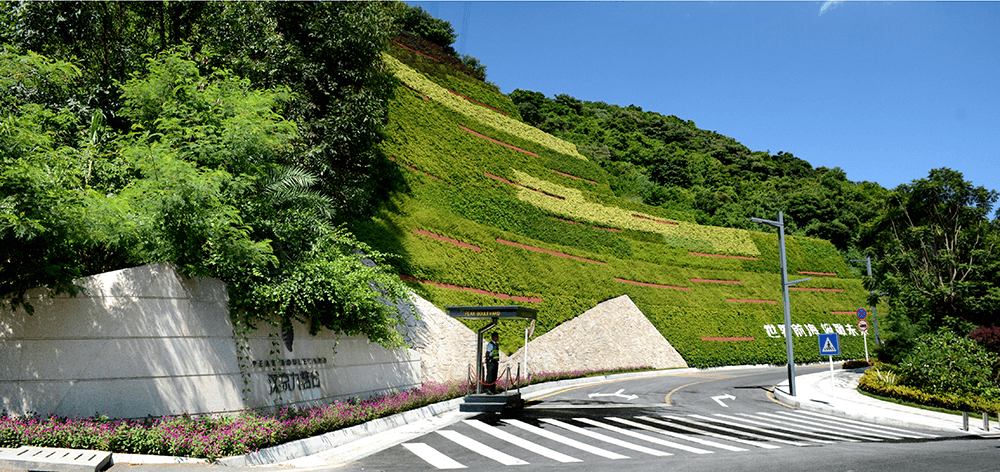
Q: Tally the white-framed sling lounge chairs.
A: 0